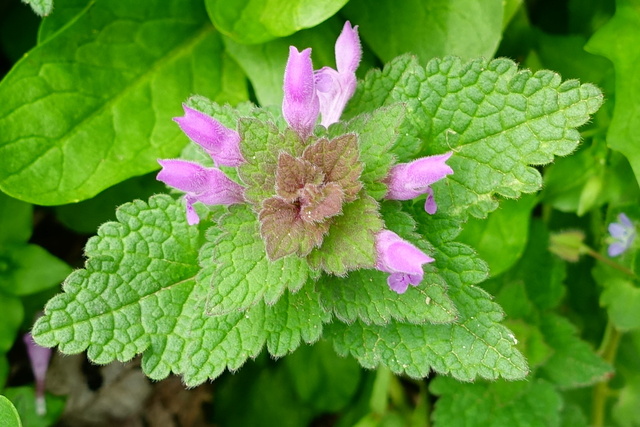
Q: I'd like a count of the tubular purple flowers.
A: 6